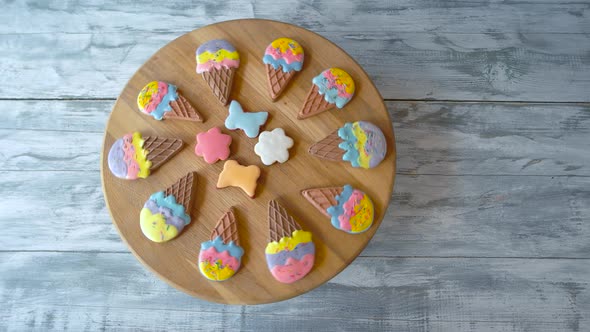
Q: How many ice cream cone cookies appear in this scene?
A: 10